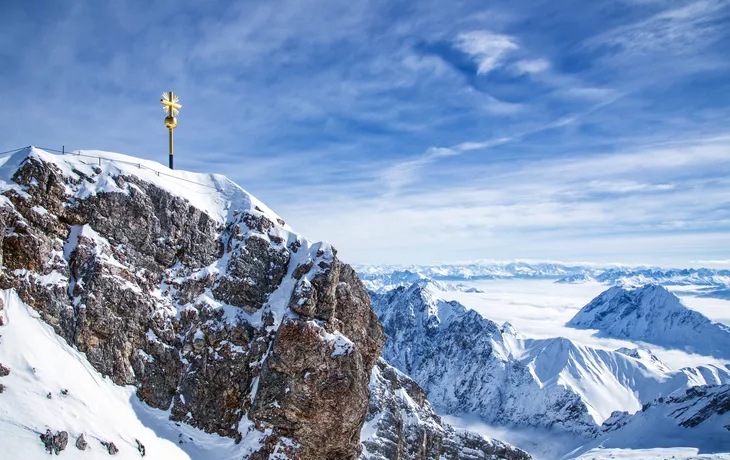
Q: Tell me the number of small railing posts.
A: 5